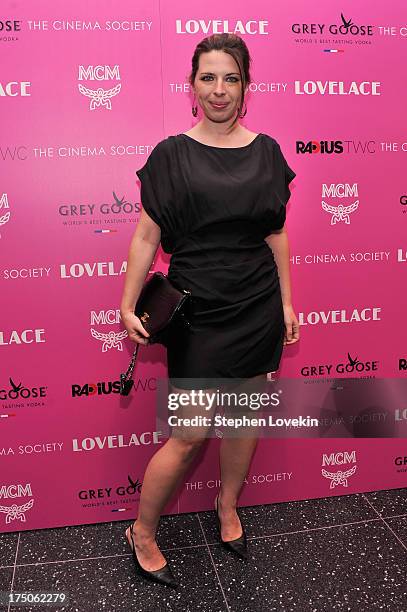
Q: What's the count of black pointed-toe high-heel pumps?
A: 2